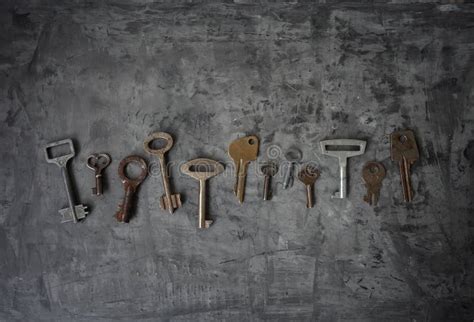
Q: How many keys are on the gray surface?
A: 12